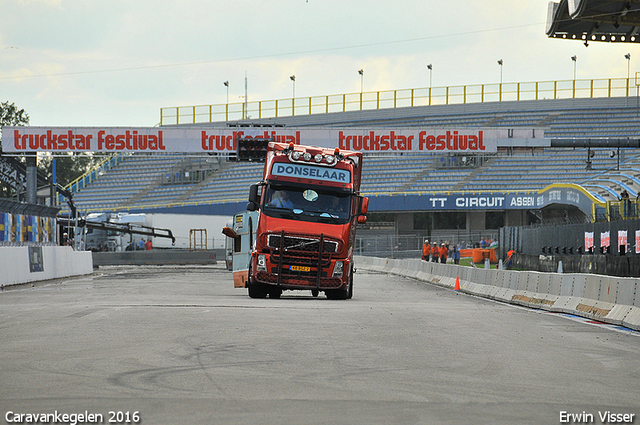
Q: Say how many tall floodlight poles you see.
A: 7